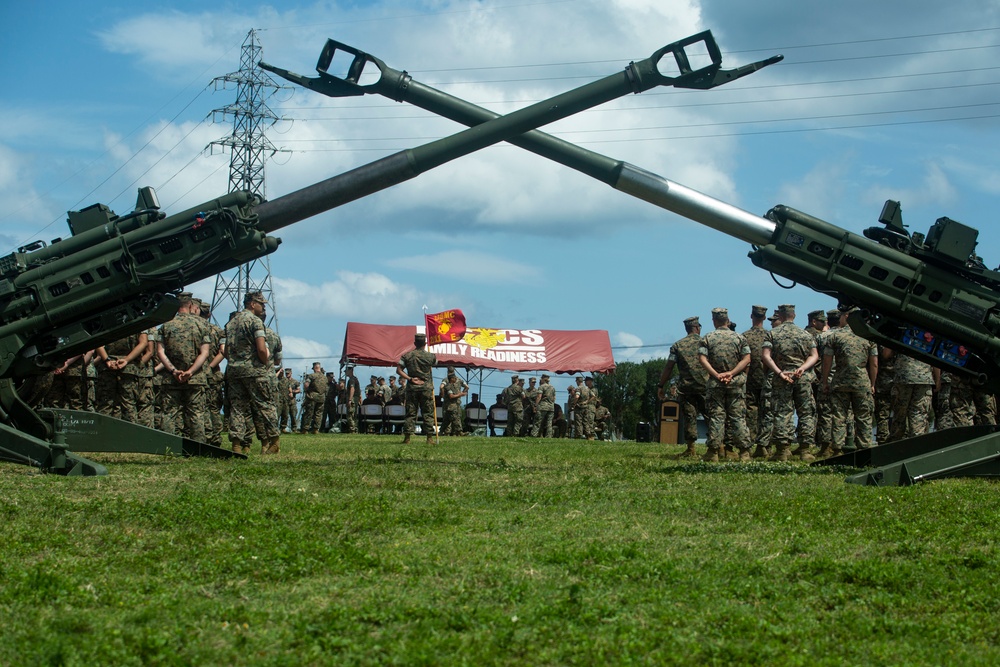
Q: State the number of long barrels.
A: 2